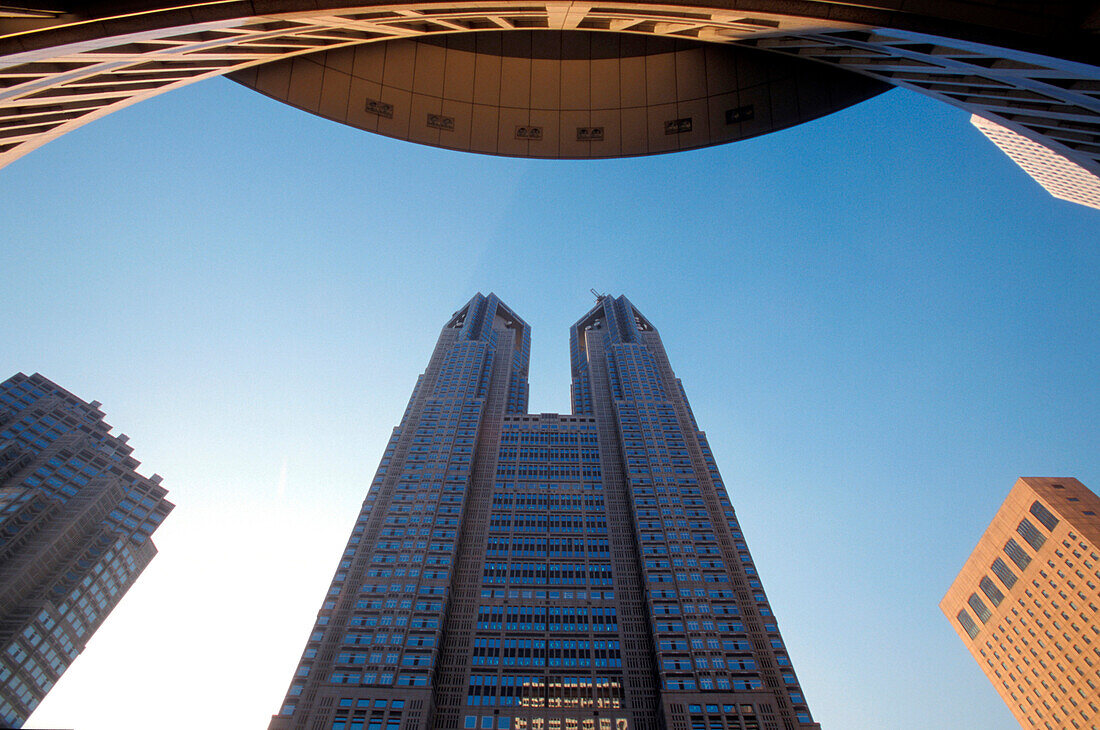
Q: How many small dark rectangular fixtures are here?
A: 6